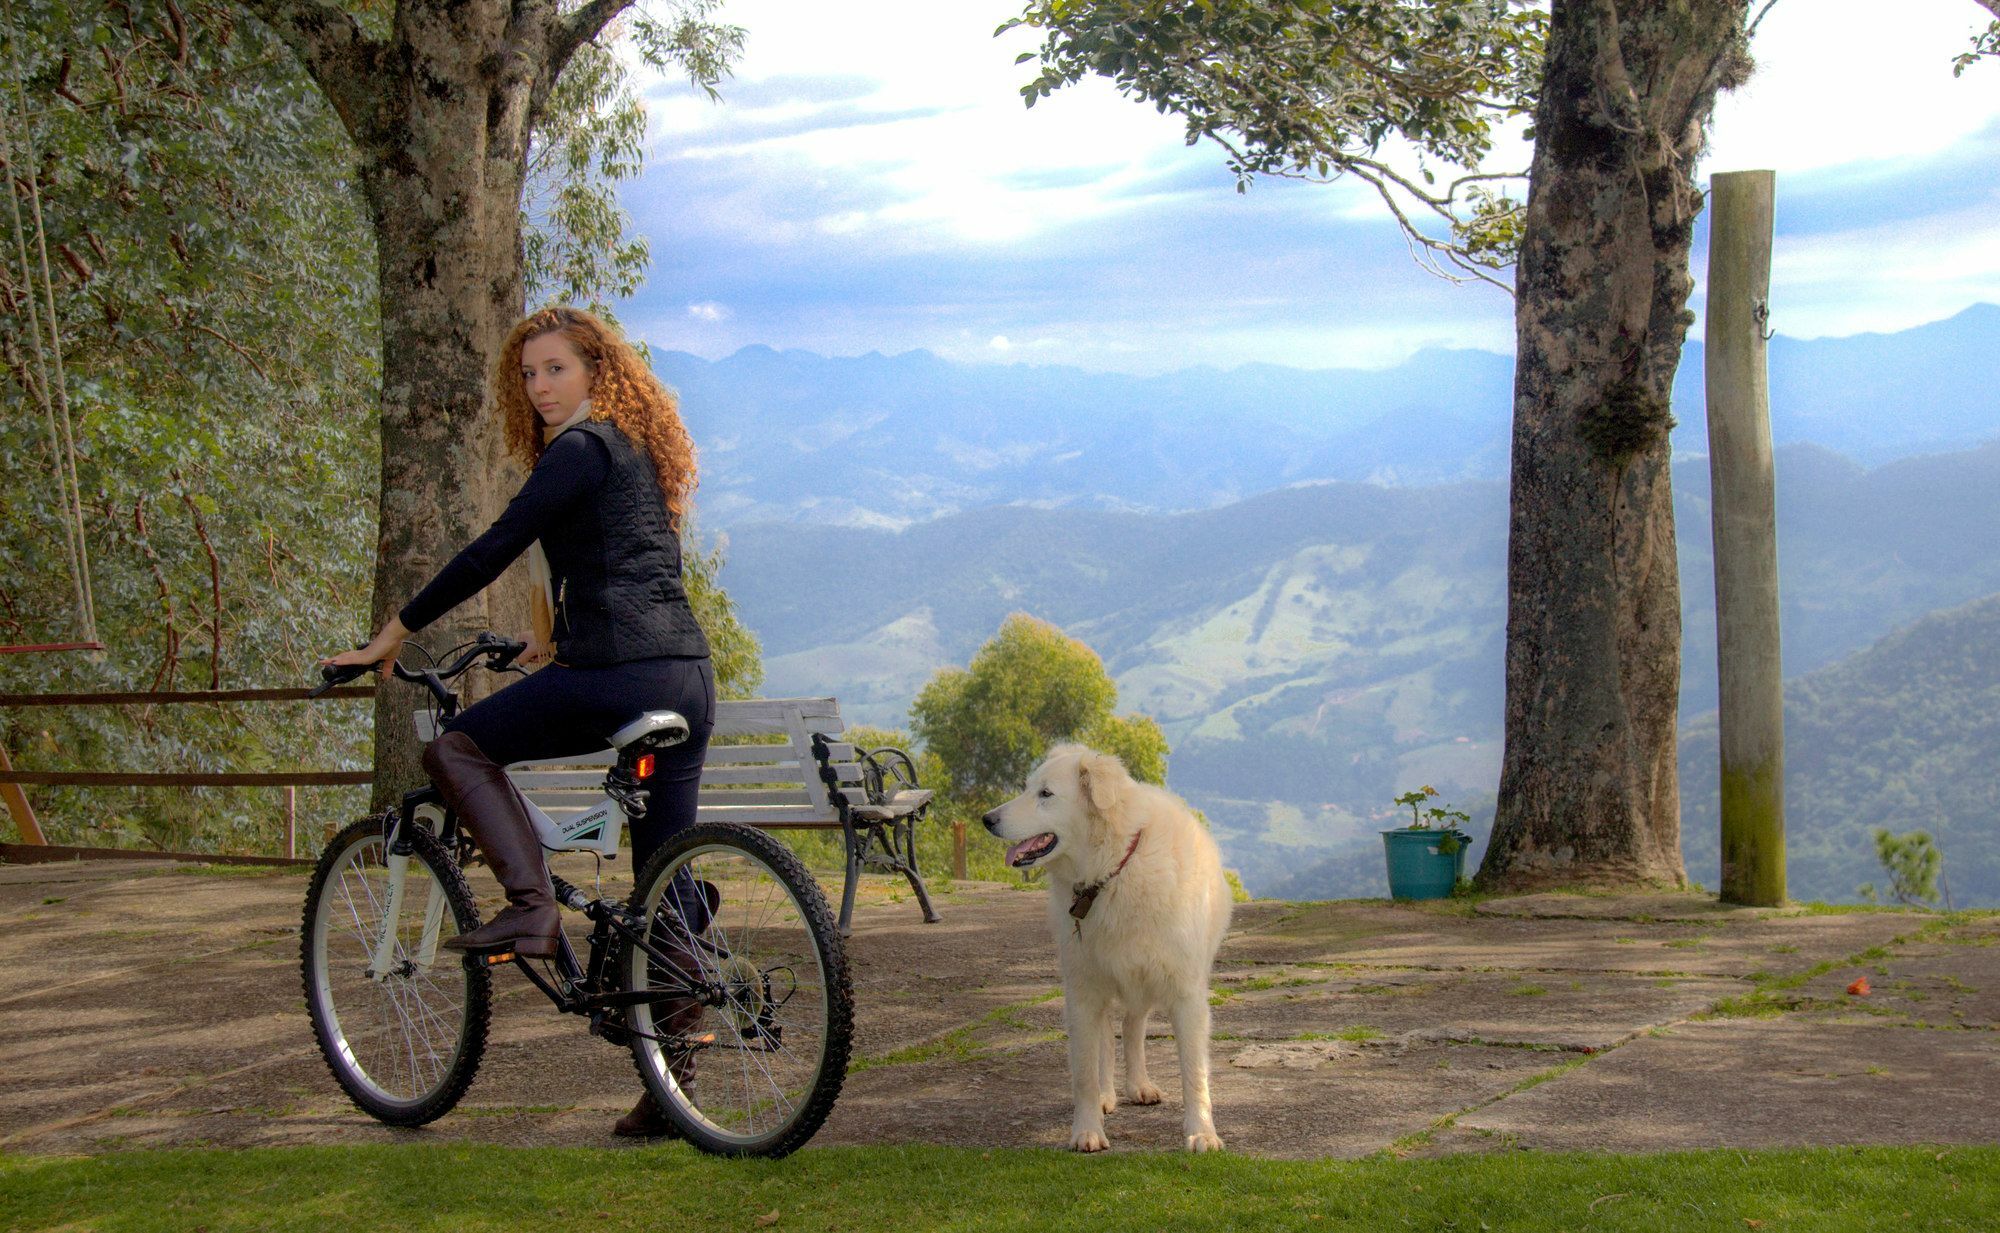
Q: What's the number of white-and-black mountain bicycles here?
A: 1